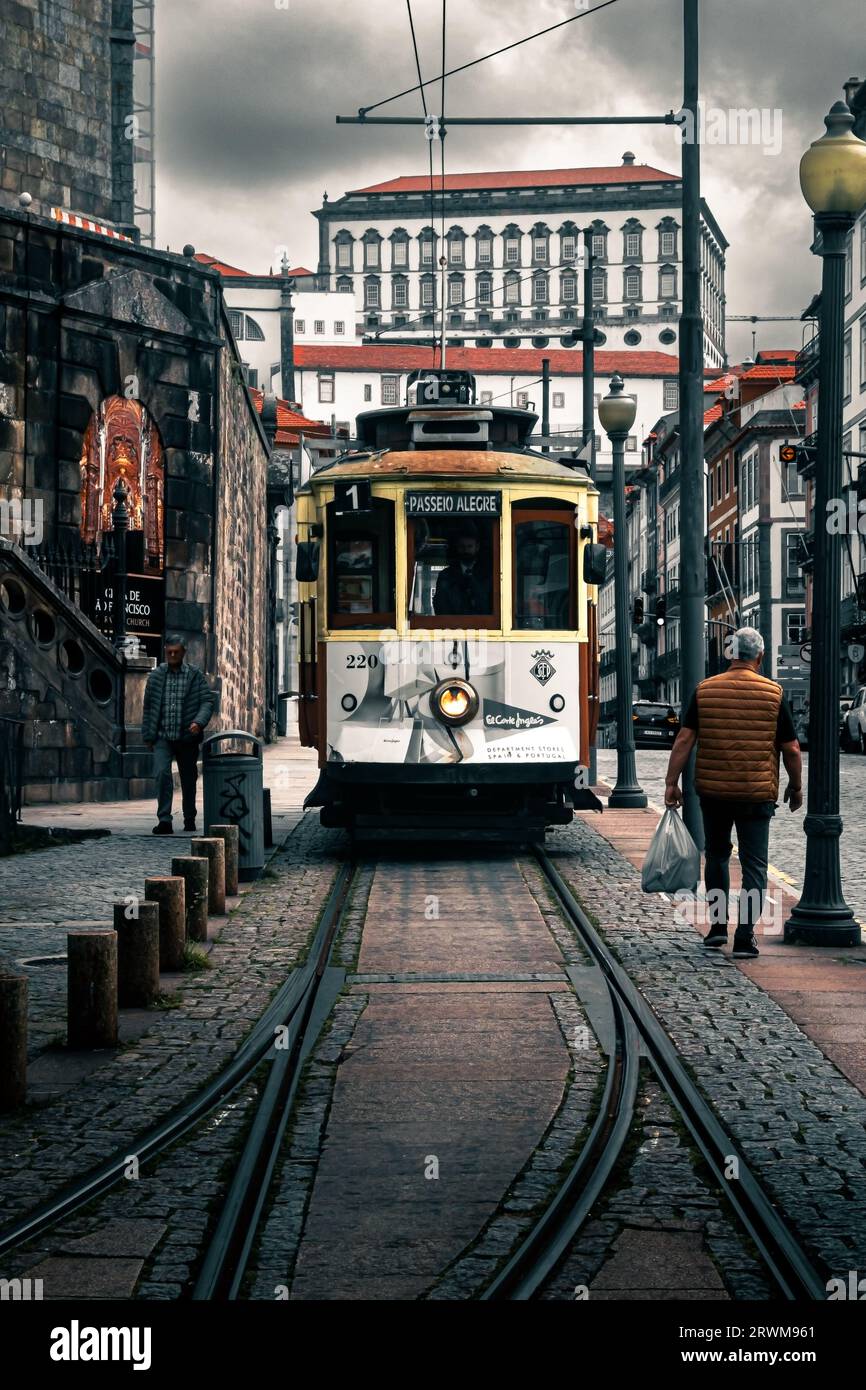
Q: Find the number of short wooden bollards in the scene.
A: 7